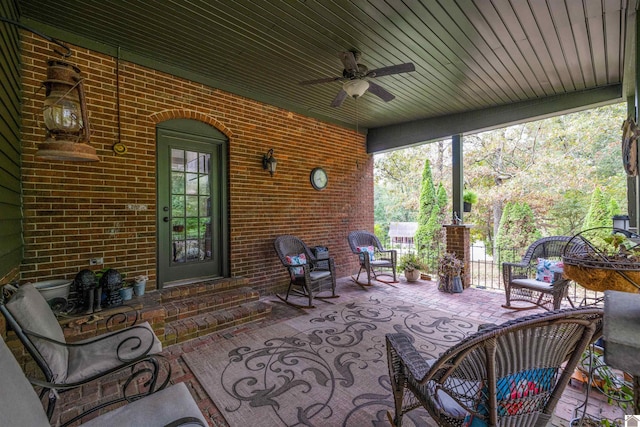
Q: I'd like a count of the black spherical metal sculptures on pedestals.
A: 2